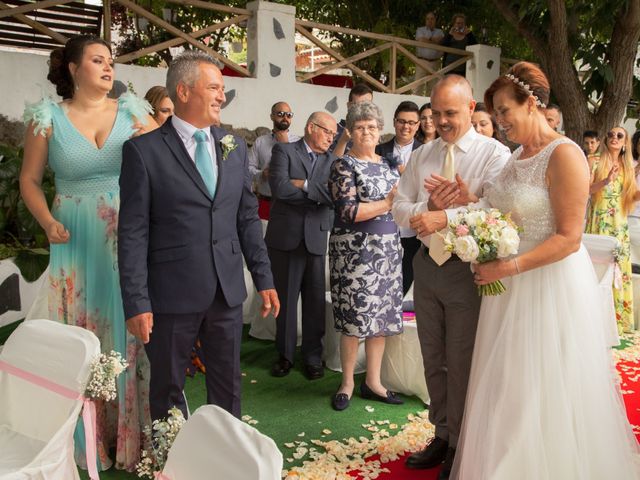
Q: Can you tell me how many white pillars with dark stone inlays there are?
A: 2